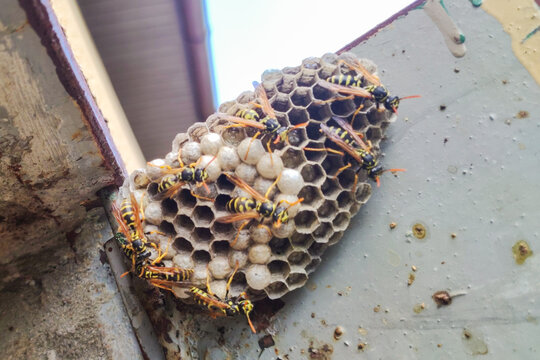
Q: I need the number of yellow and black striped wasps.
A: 8